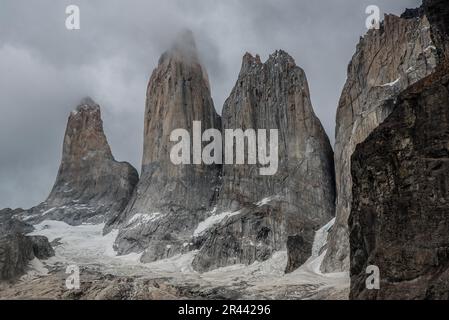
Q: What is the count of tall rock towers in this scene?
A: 3